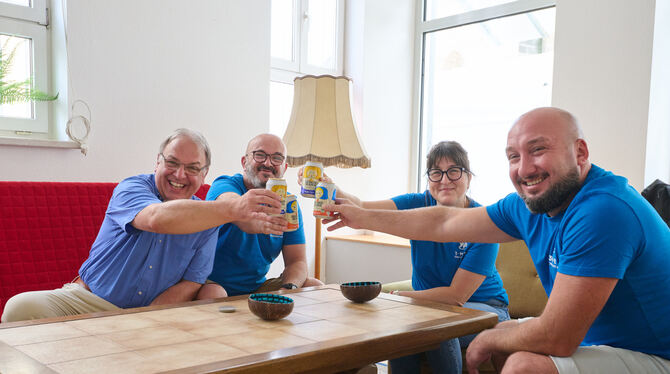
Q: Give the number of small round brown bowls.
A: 2